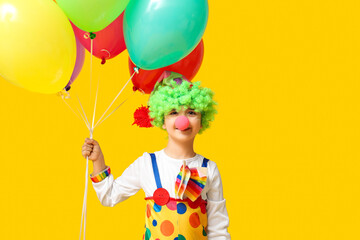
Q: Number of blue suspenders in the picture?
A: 2